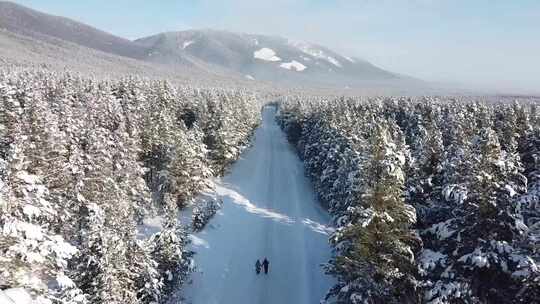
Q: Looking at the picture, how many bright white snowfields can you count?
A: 2